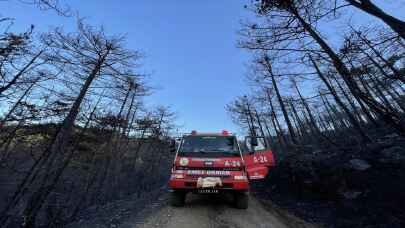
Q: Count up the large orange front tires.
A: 0